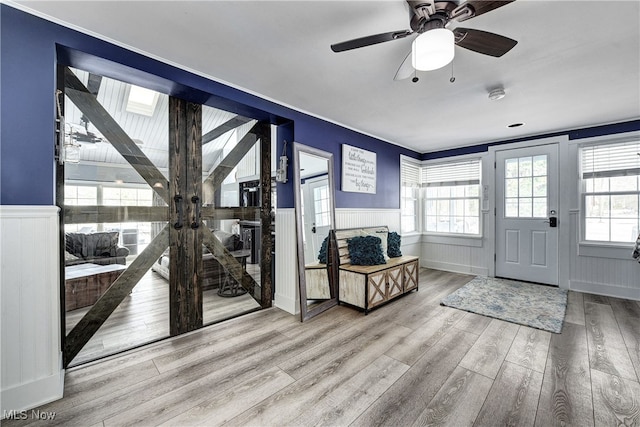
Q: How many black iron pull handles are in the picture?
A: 2